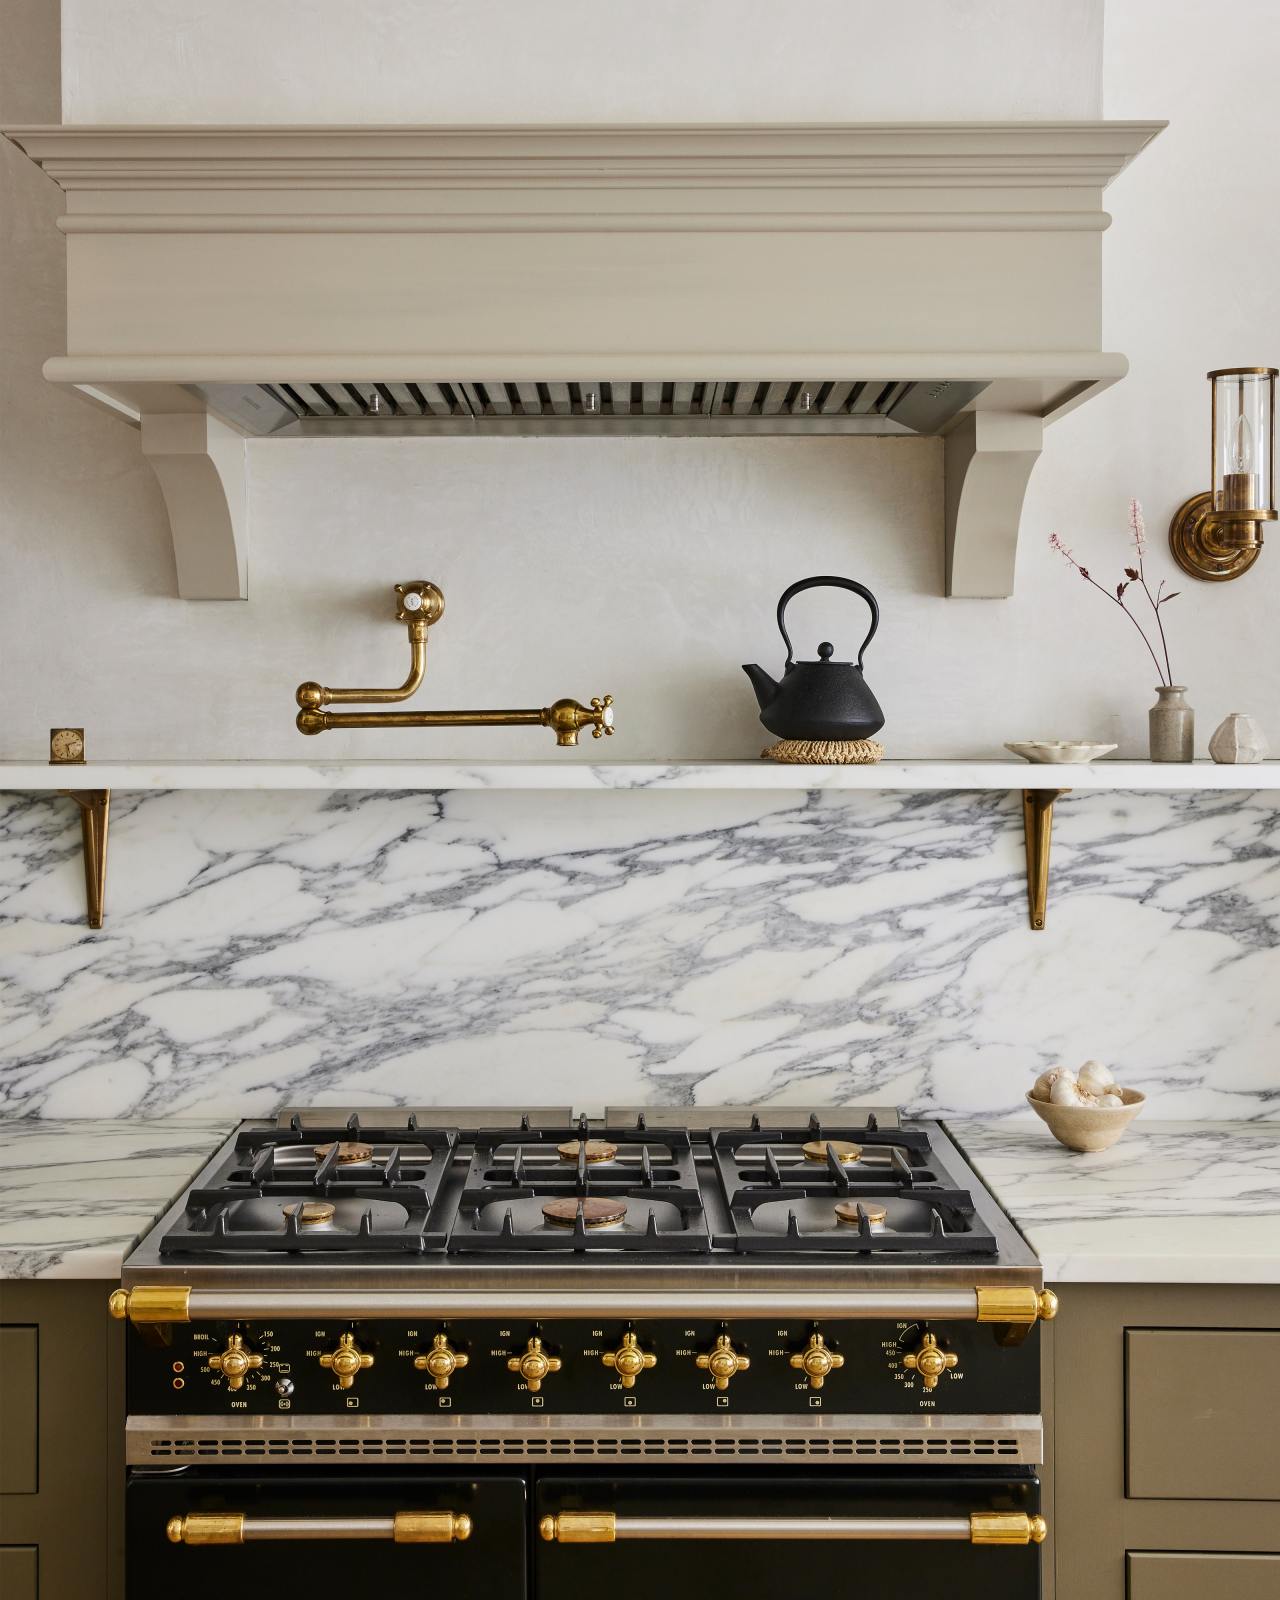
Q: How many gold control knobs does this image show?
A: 8